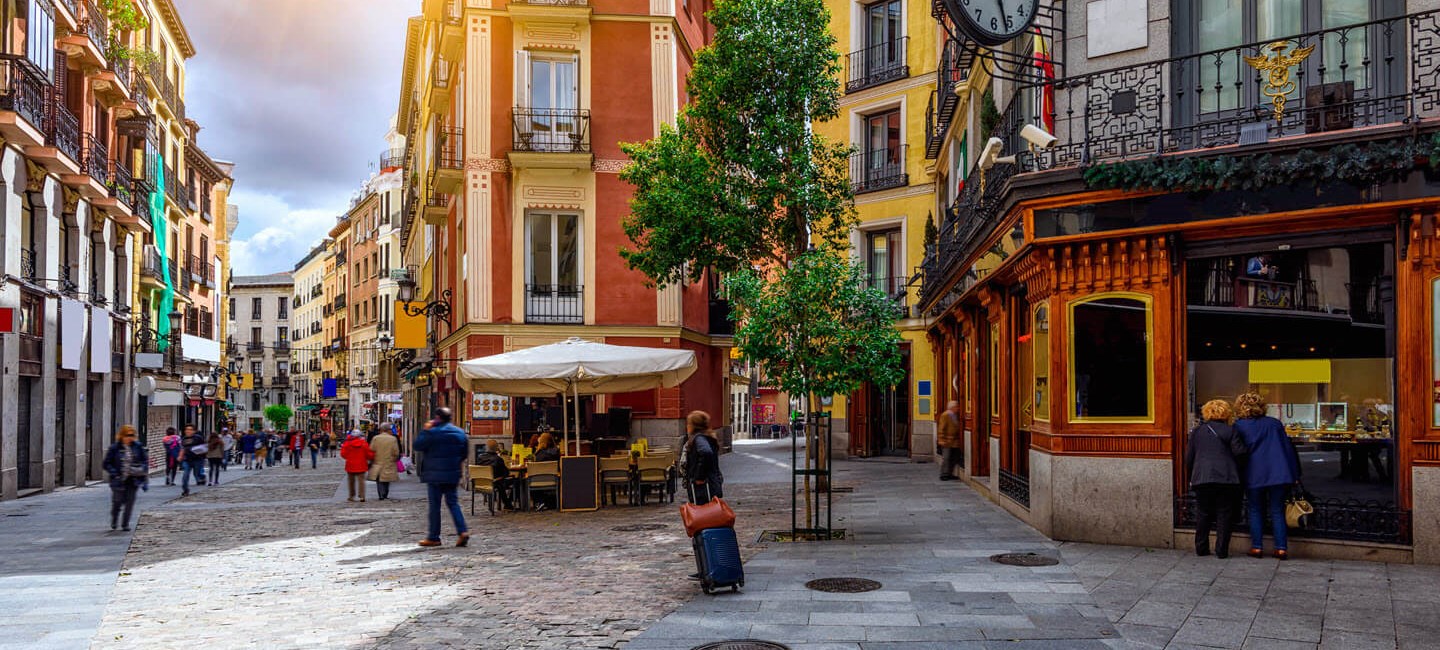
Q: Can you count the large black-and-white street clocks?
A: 1